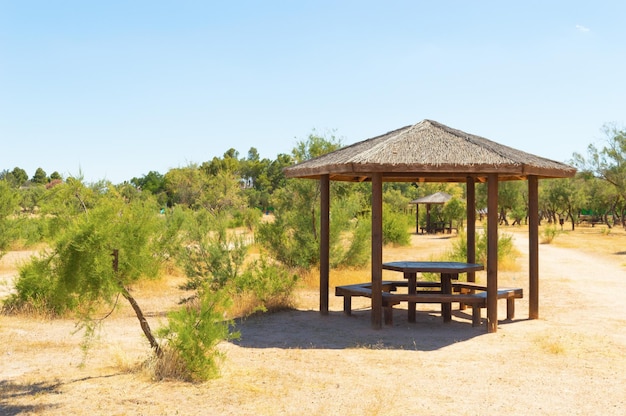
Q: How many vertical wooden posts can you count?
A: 5